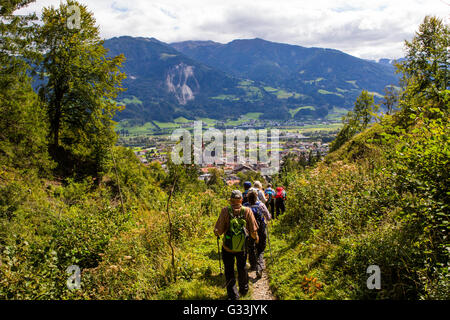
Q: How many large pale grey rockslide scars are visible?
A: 1